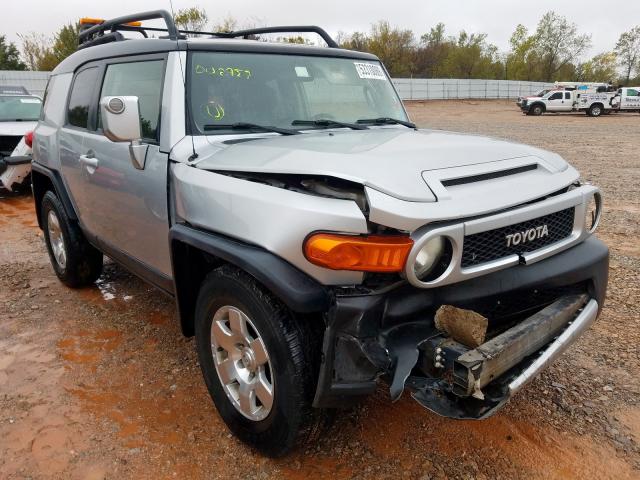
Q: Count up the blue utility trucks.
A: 0